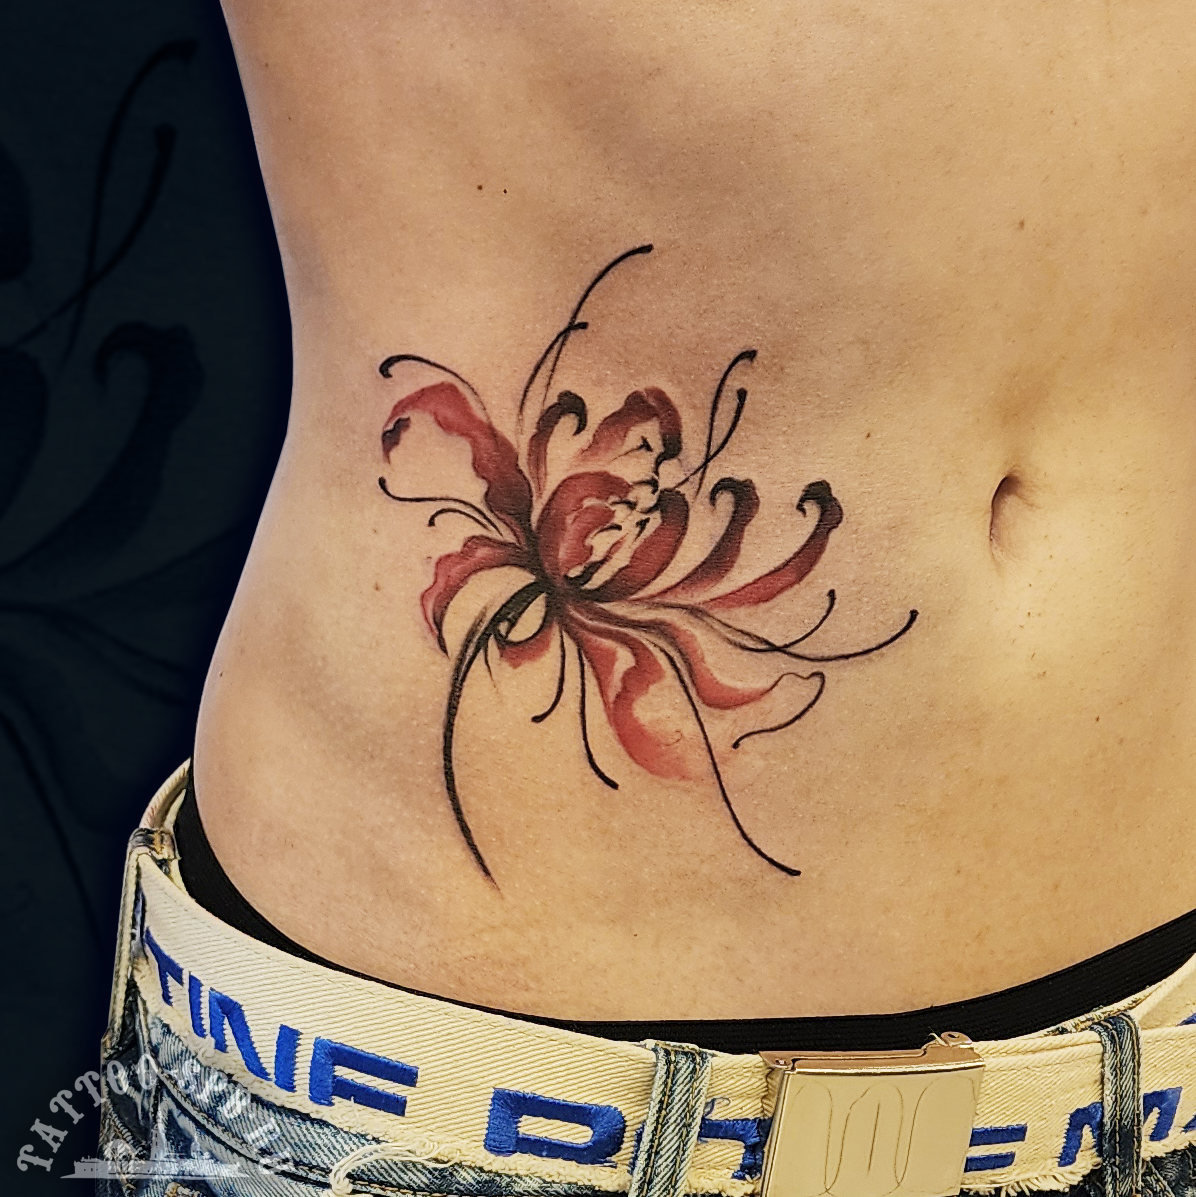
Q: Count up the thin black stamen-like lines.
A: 13